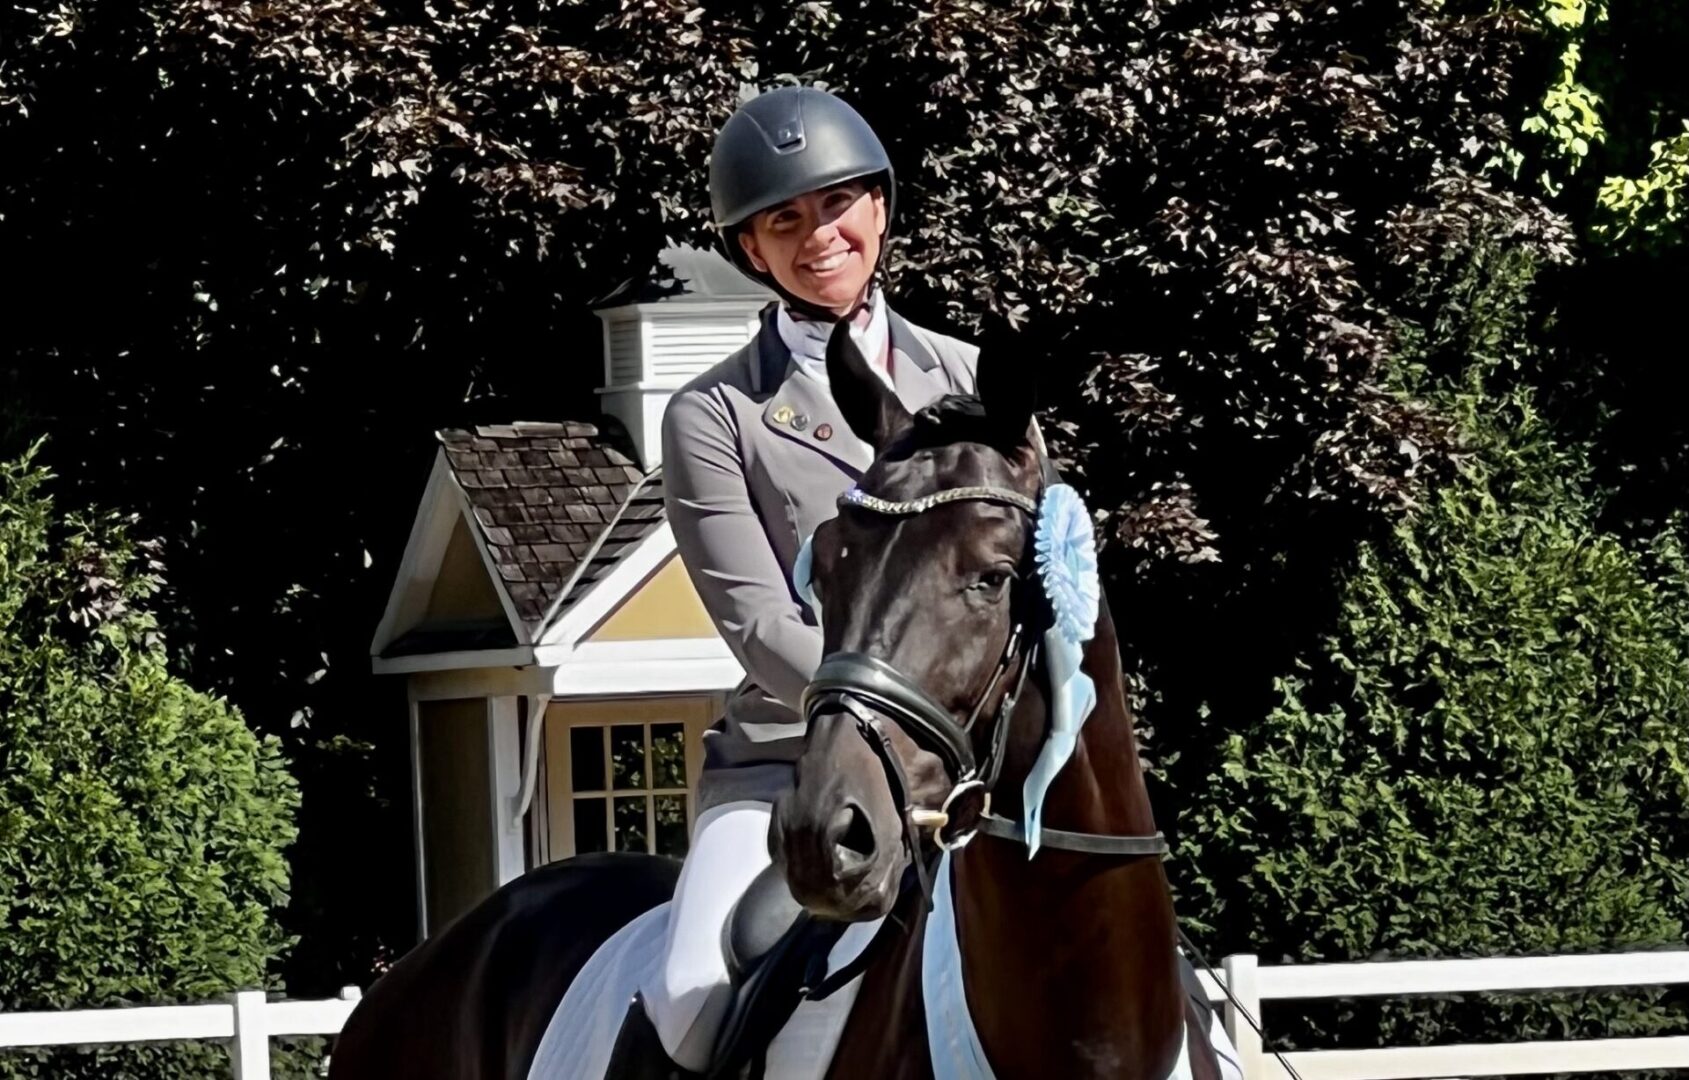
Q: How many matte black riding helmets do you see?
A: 1